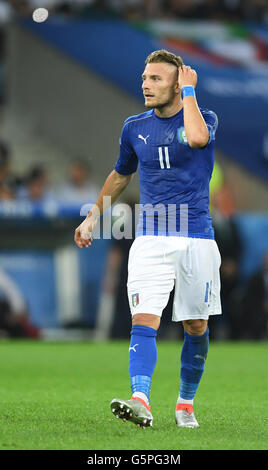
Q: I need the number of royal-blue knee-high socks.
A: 2